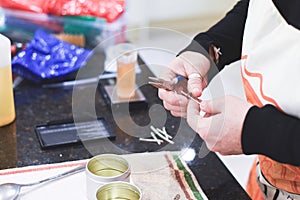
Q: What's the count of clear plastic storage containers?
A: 1